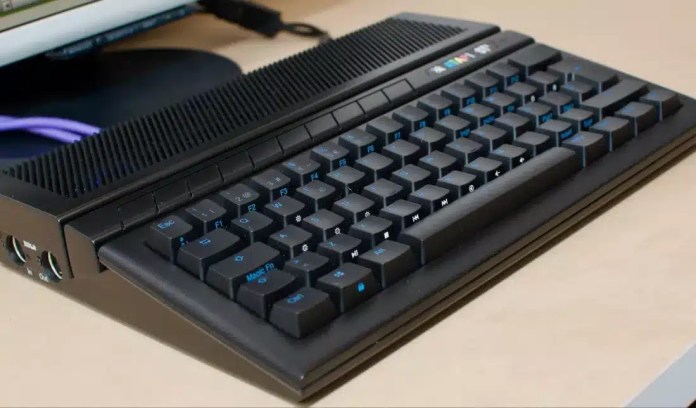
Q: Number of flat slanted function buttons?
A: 10